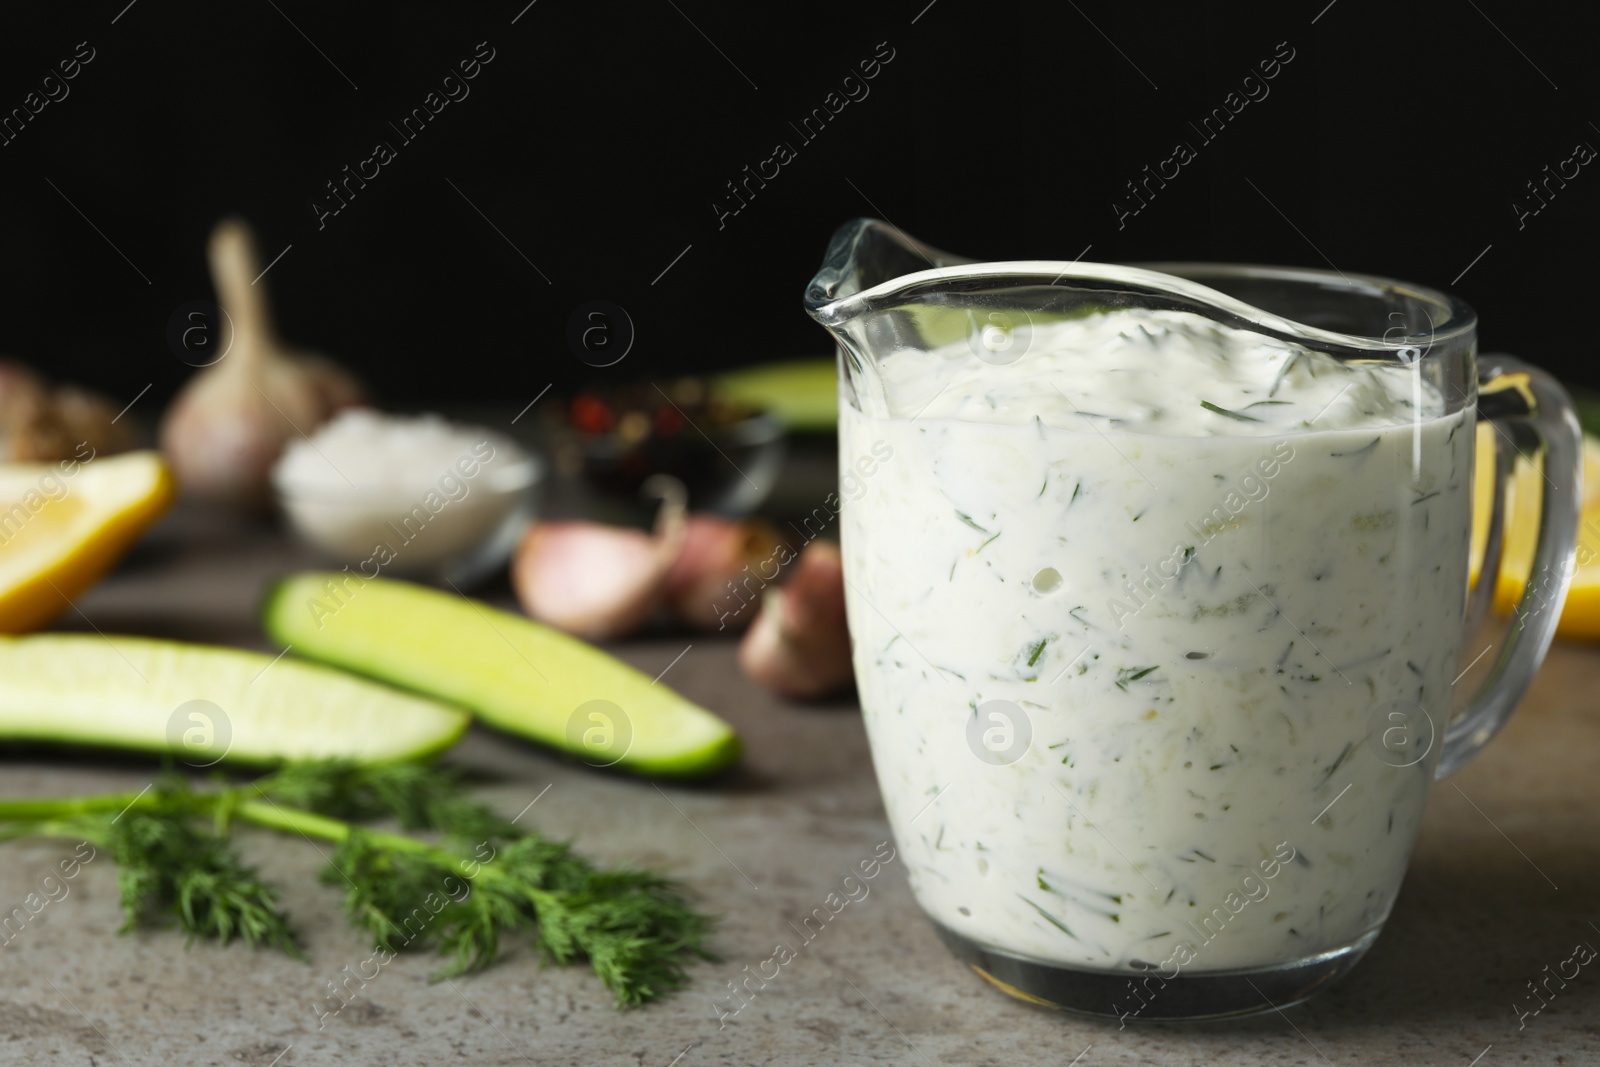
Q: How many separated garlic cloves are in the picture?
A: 3